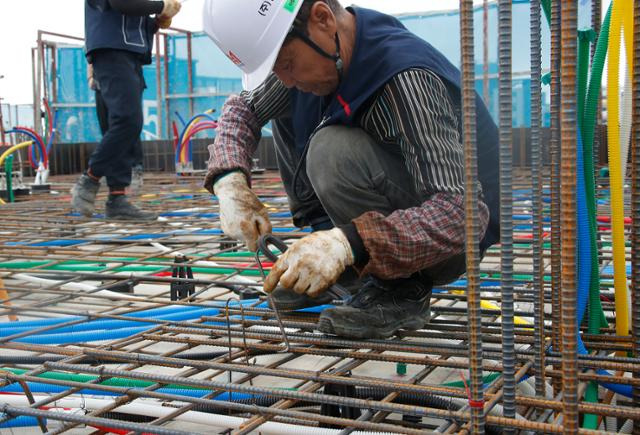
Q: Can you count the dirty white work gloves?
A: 2